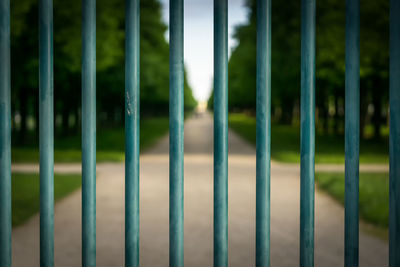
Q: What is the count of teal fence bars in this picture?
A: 10